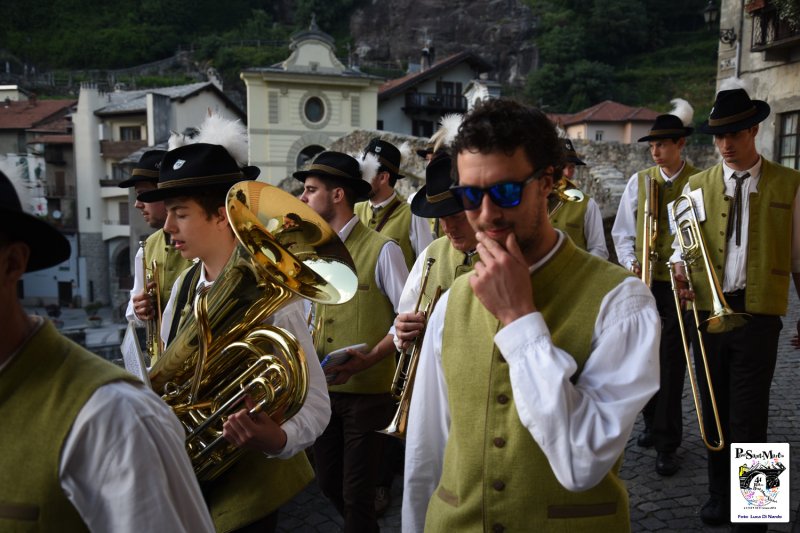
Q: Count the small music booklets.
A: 3